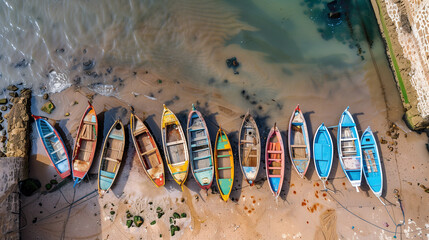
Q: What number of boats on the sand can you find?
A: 13